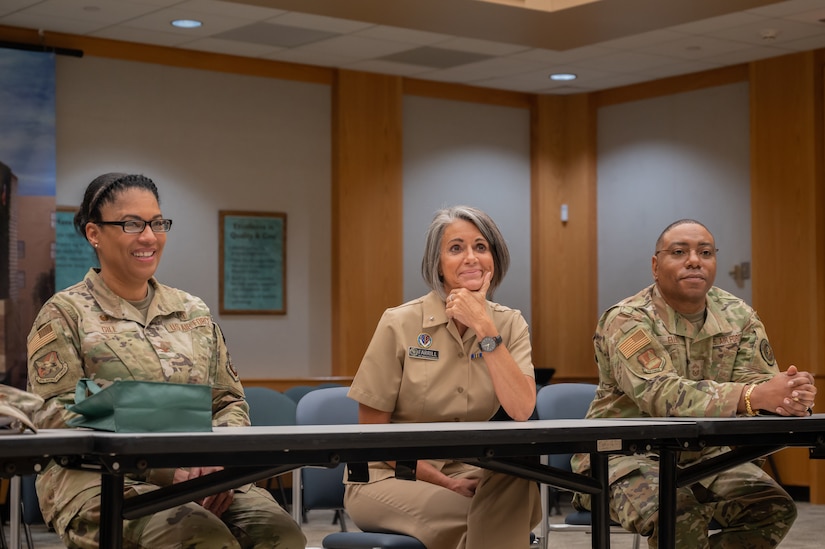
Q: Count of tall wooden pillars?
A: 3